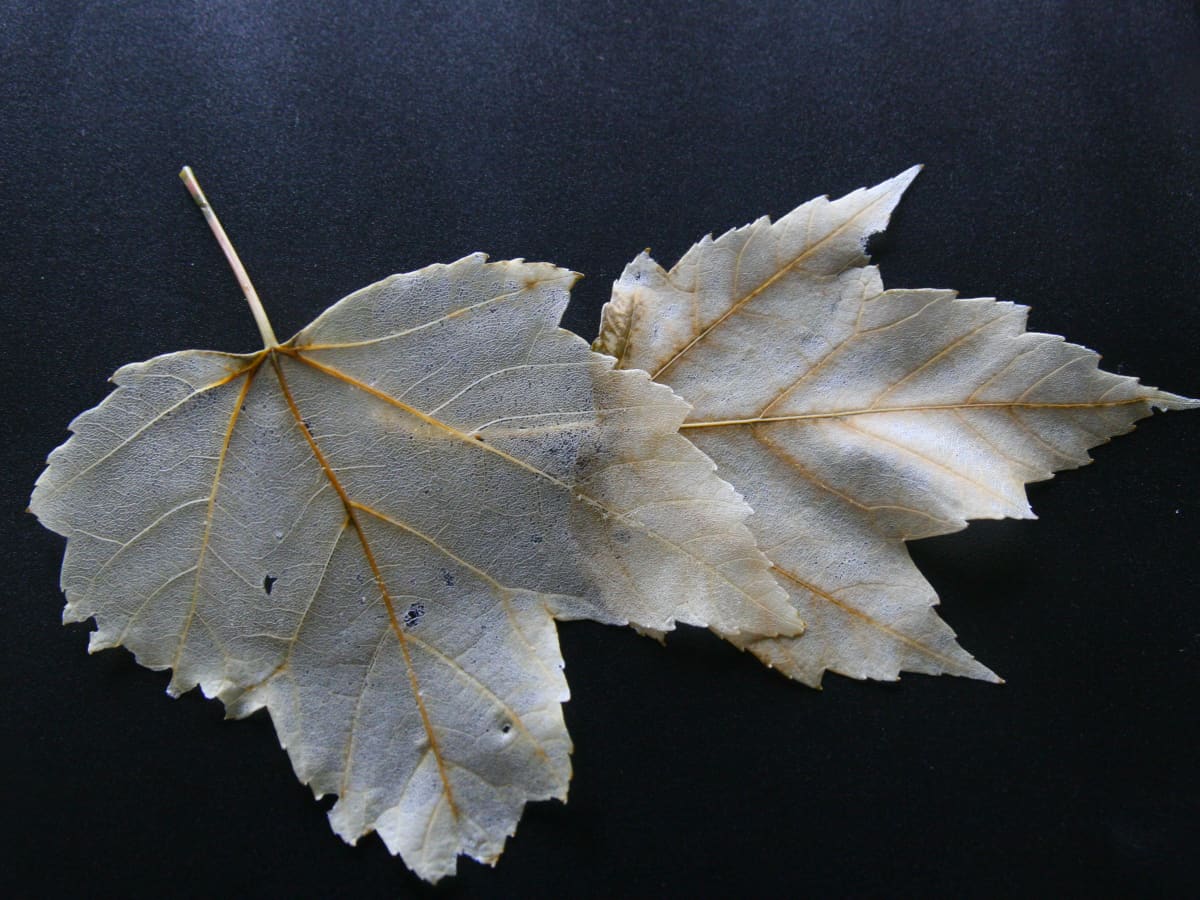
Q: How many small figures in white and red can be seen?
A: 0